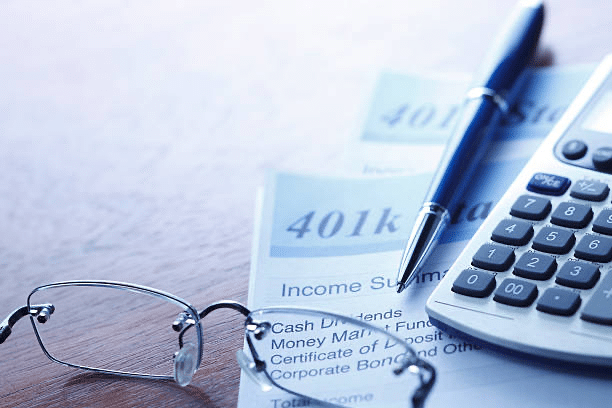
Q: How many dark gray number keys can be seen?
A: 11